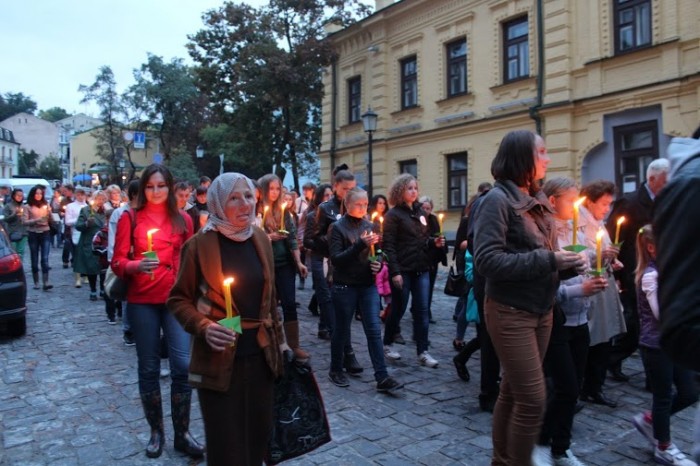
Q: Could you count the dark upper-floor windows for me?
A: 5